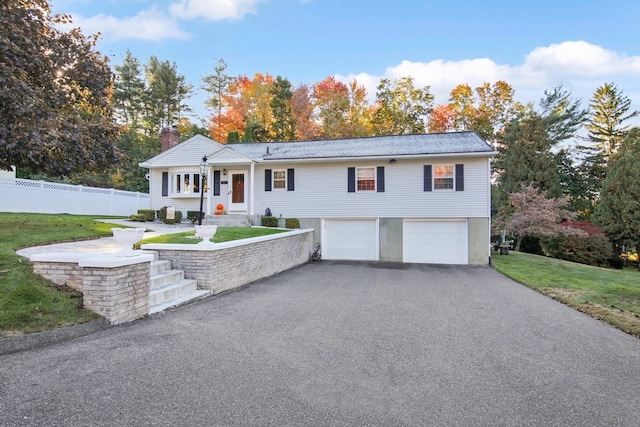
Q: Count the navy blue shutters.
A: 8